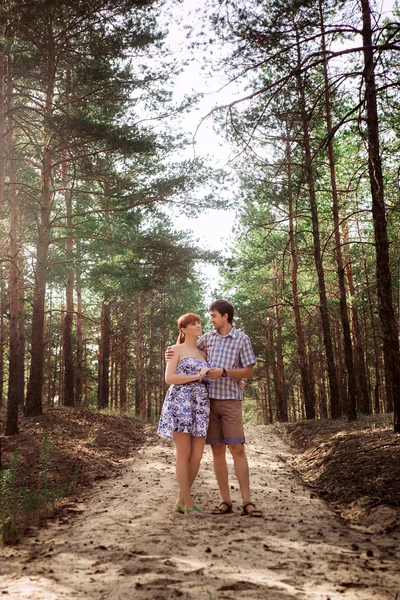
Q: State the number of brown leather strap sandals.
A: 2